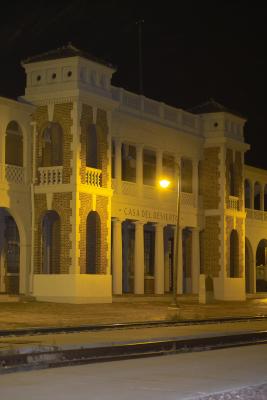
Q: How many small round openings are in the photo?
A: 4